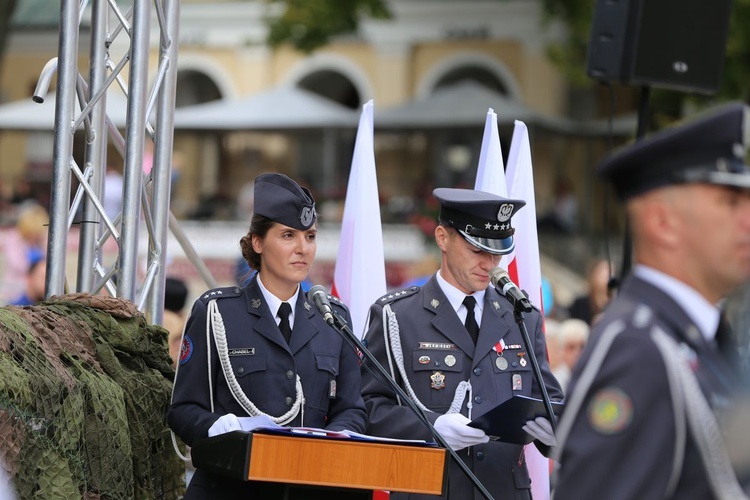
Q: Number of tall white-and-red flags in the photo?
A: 3